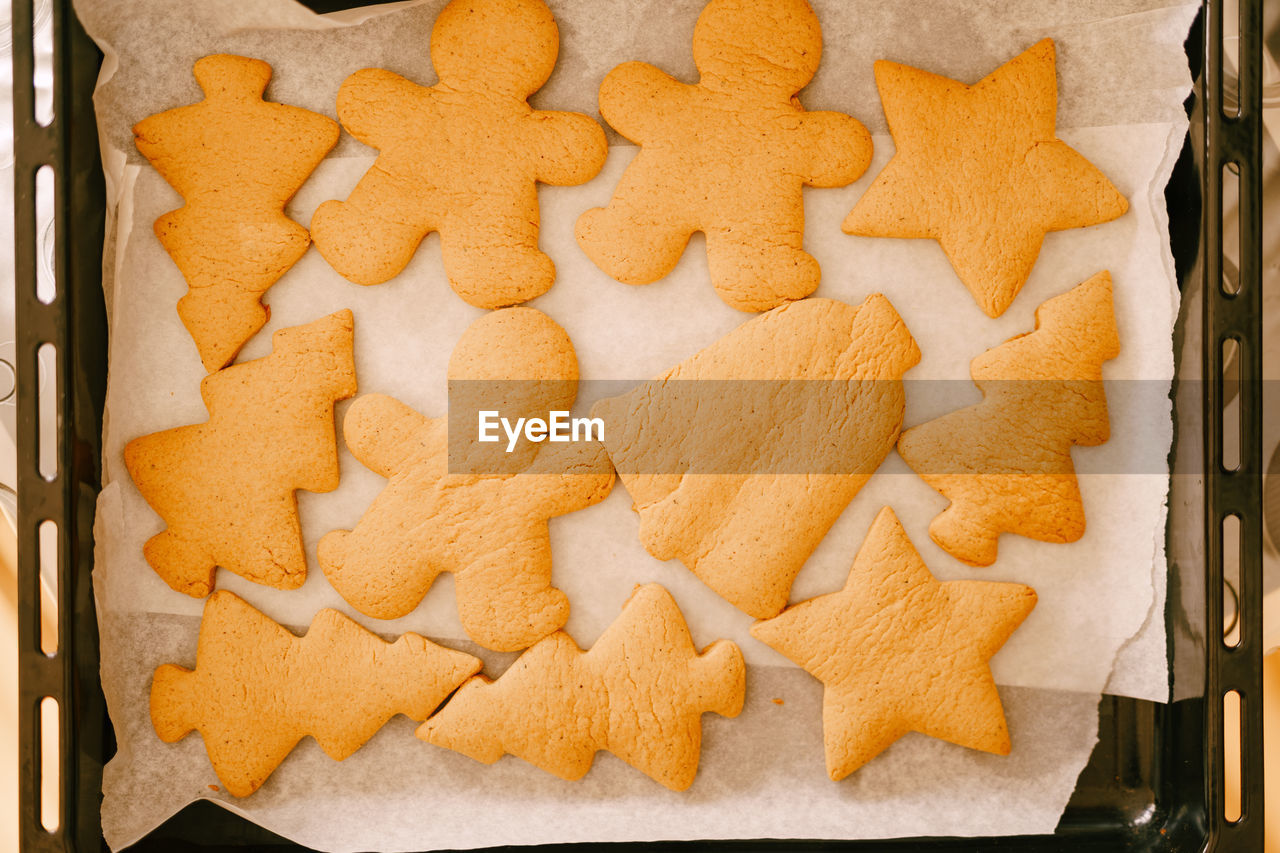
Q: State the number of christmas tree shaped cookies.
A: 5